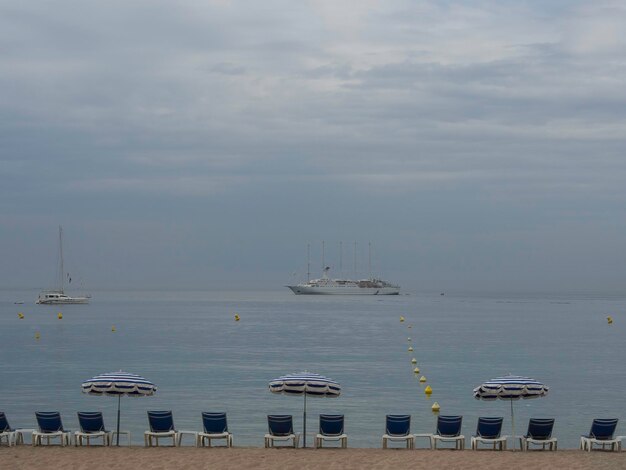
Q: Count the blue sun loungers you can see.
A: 12